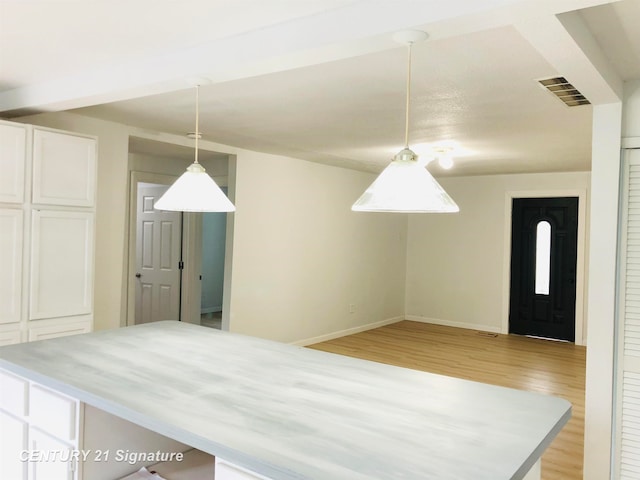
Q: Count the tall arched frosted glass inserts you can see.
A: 1